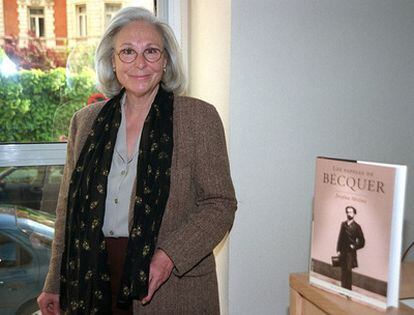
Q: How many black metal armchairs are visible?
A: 0